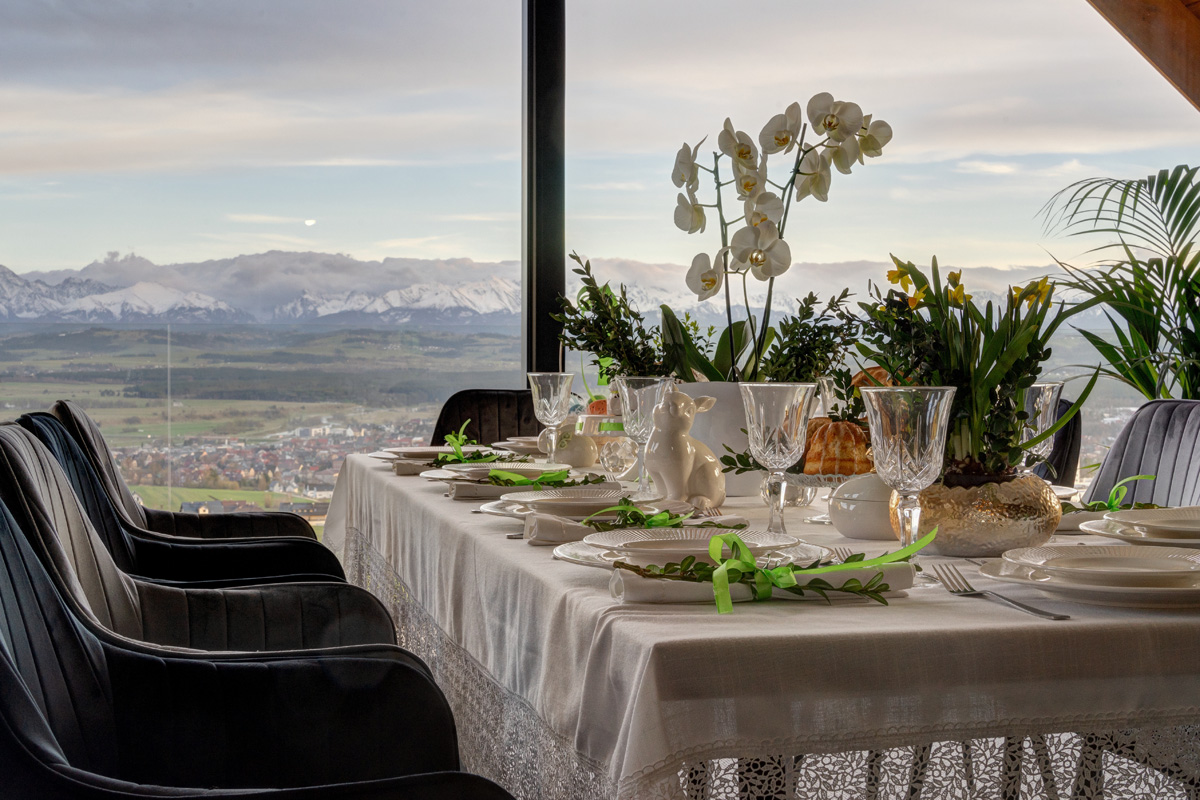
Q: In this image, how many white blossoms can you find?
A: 12